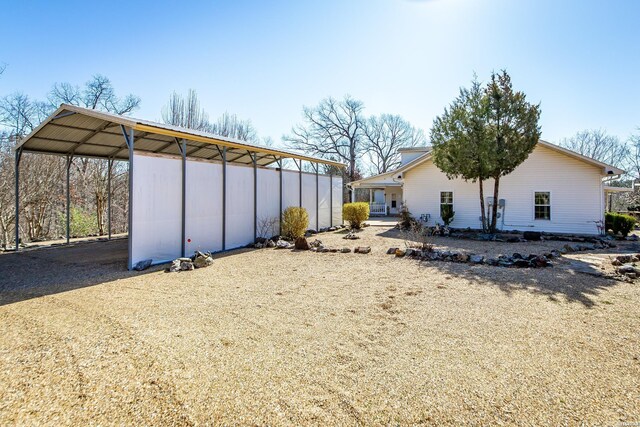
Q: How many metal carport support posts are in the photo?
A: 12